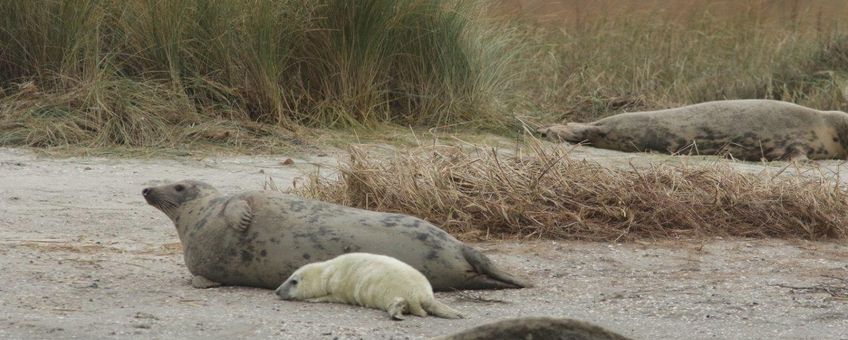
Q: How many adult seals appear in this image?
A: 3